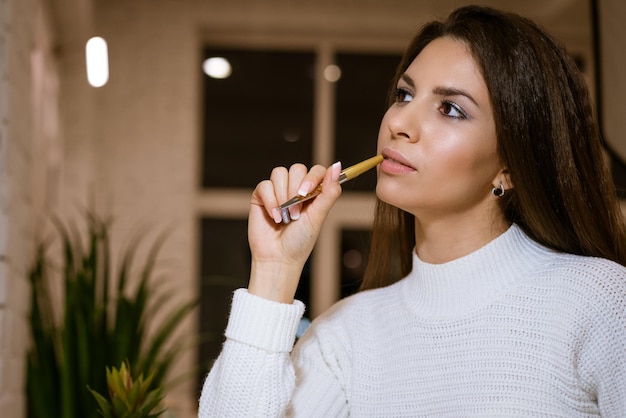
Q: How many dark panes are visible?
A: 4